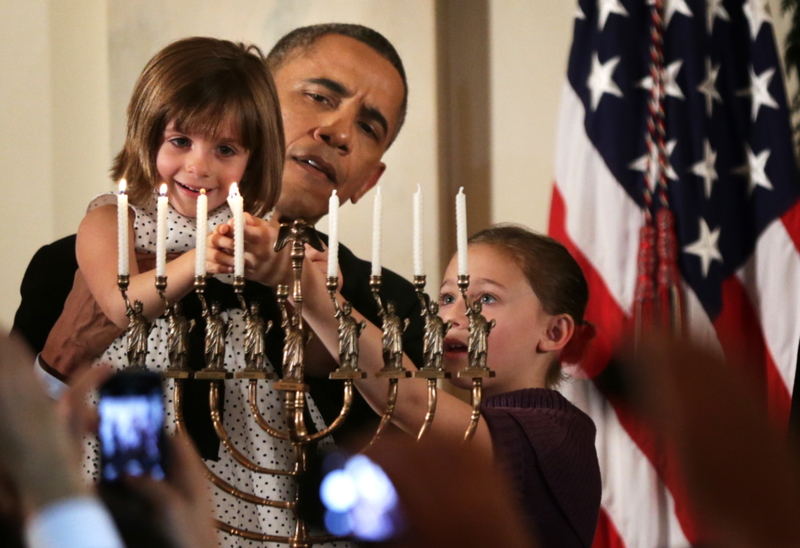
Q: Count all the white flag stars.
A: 13